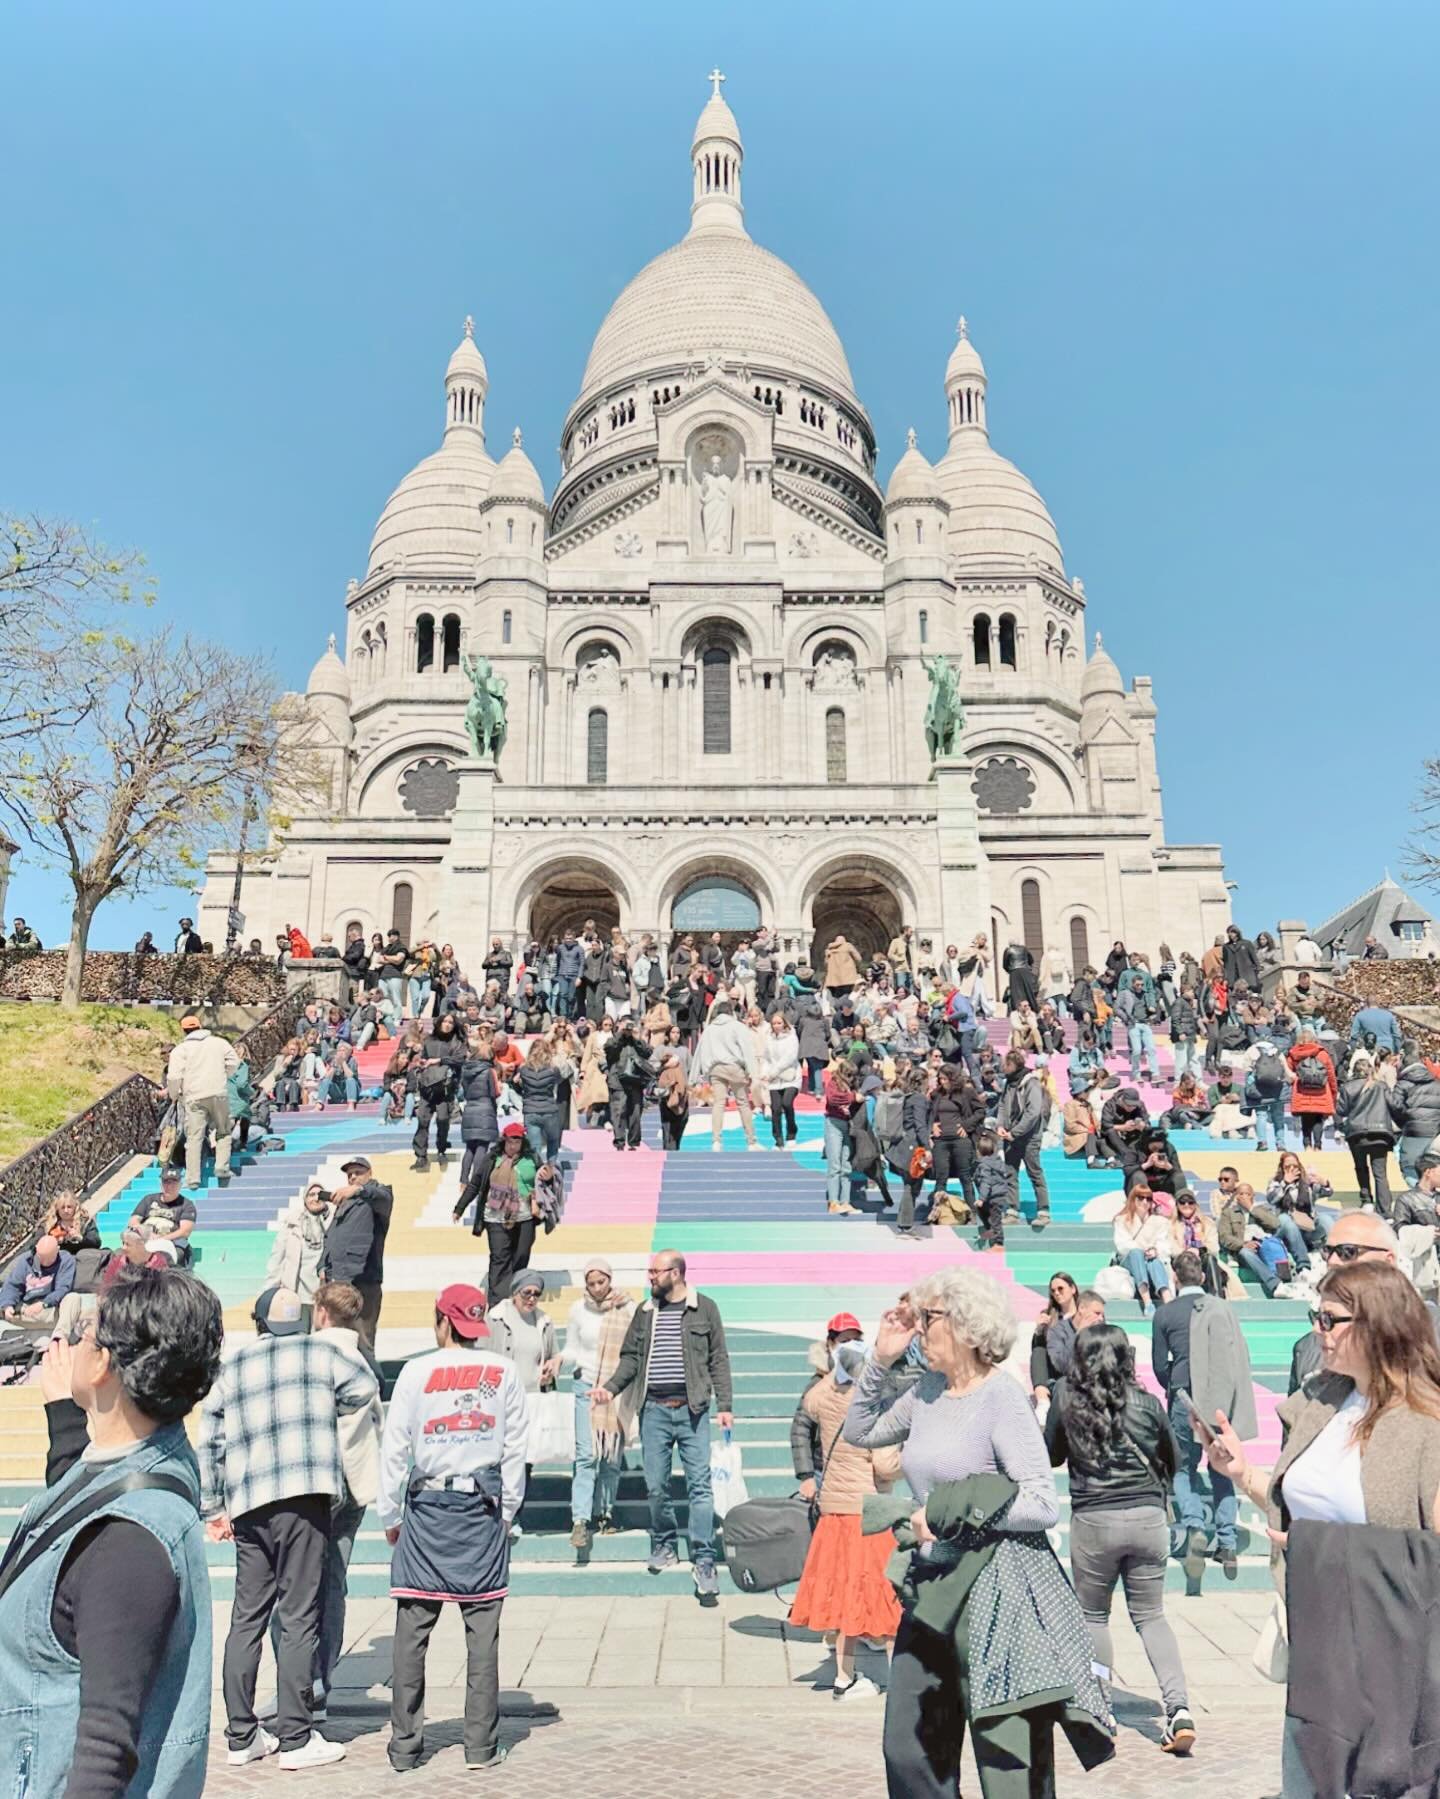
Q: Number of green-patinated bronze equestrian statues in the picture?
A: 2